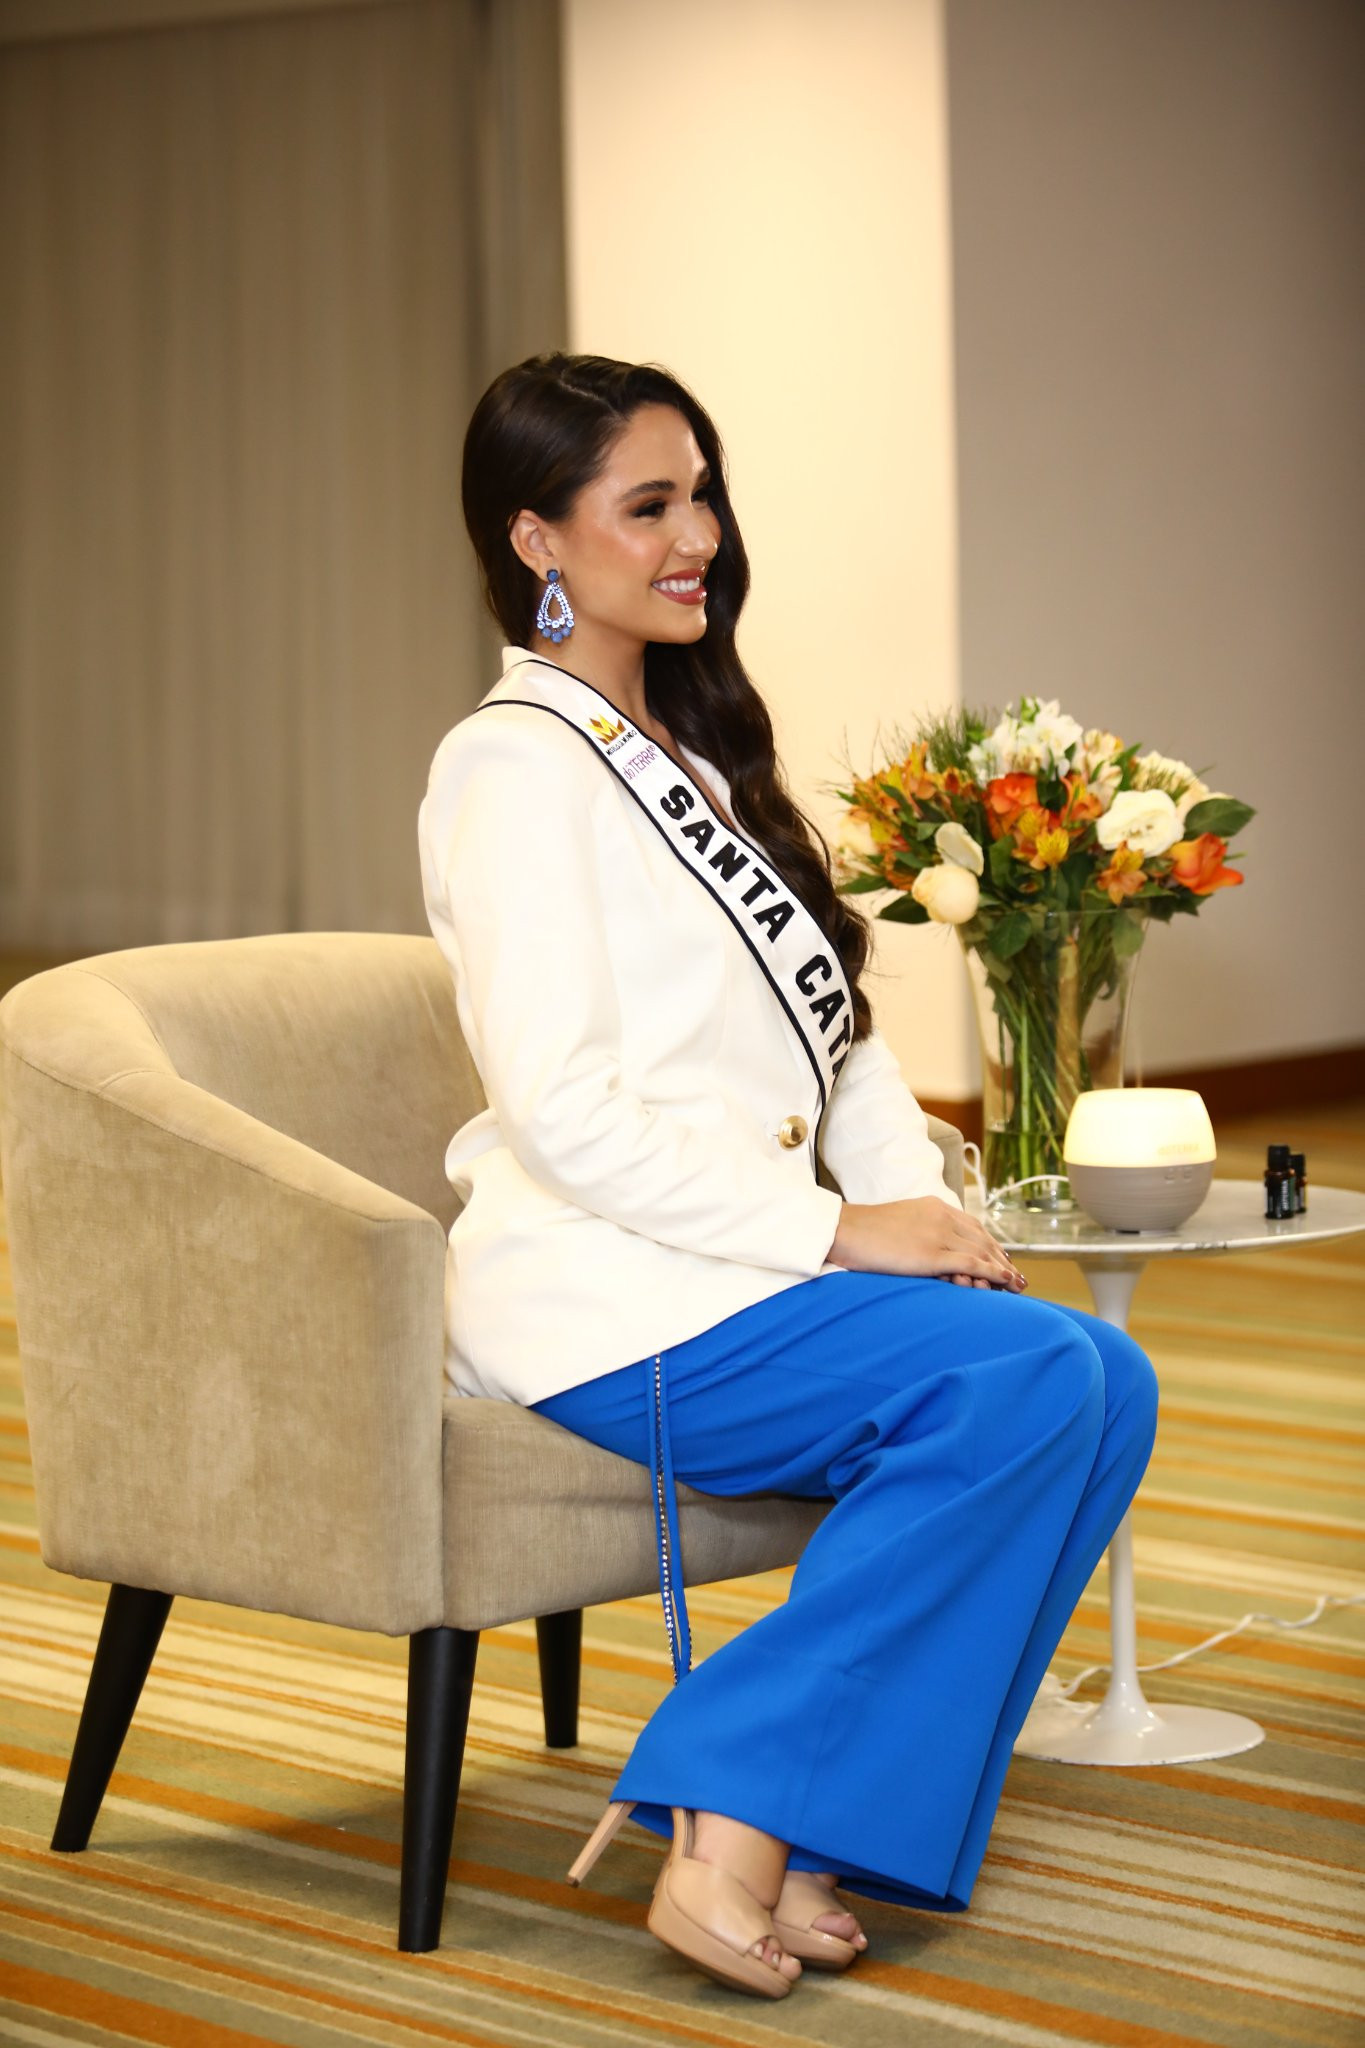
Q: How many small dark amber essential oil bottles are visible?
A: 2